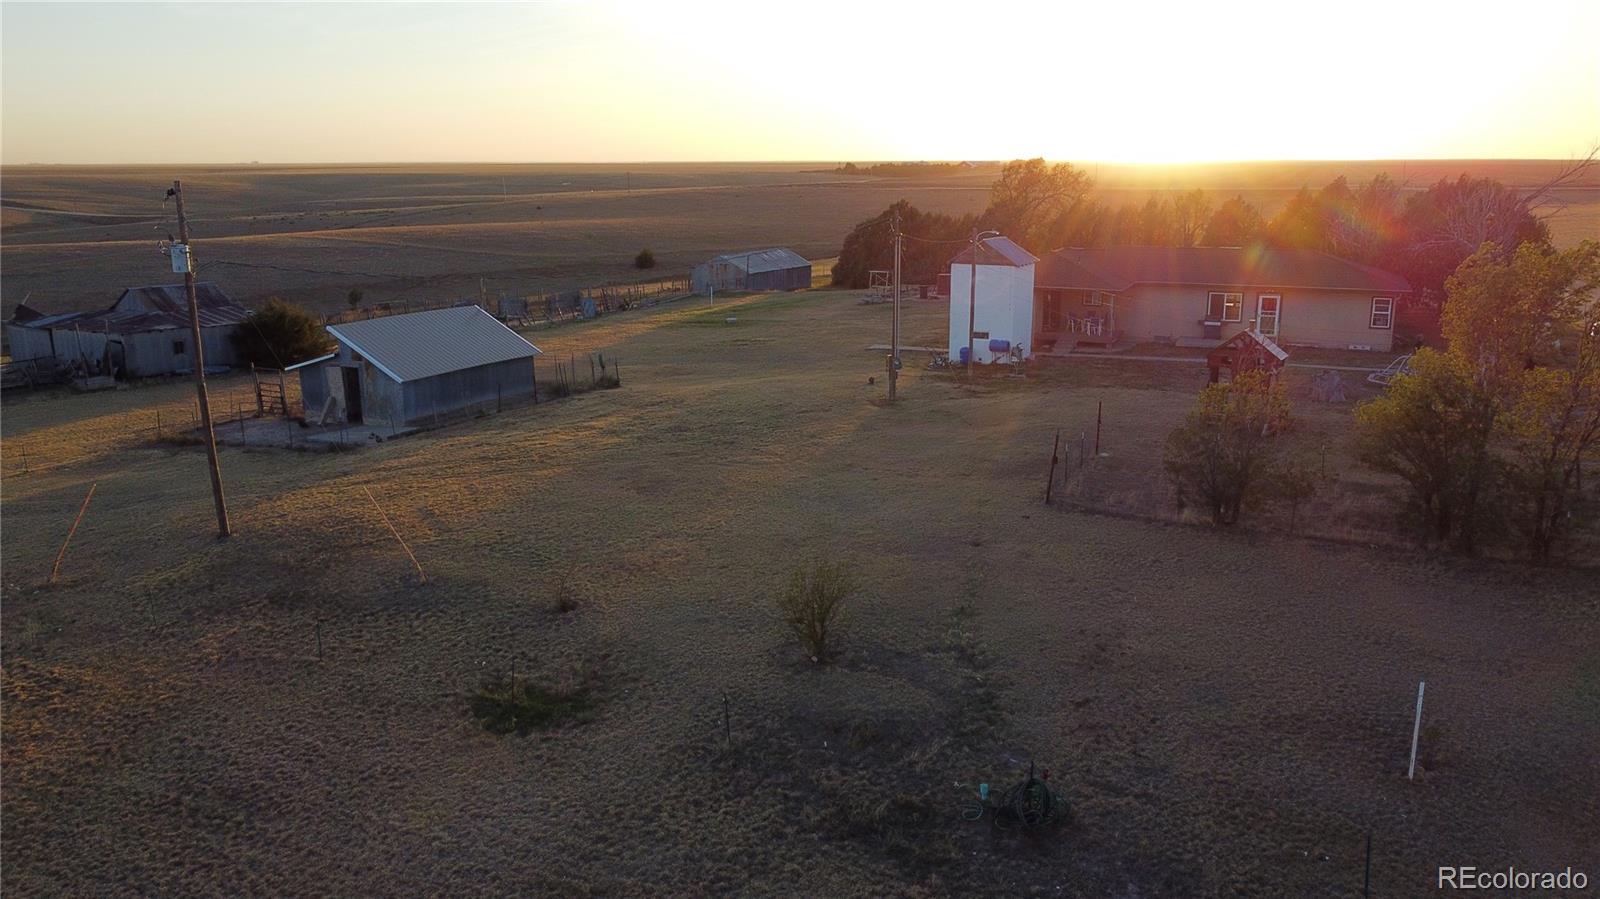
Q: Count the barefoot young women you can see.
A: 0